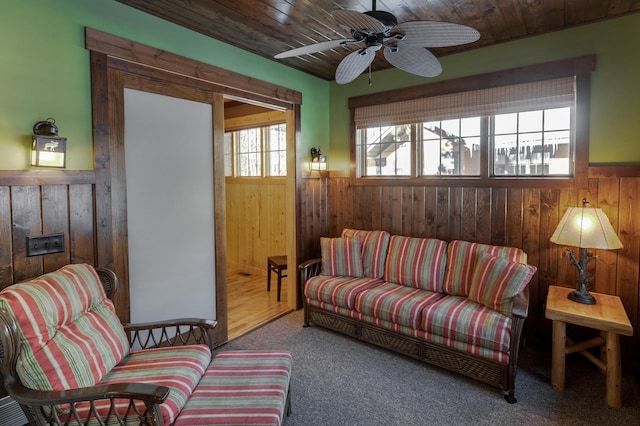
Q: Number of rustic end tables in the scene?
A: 1